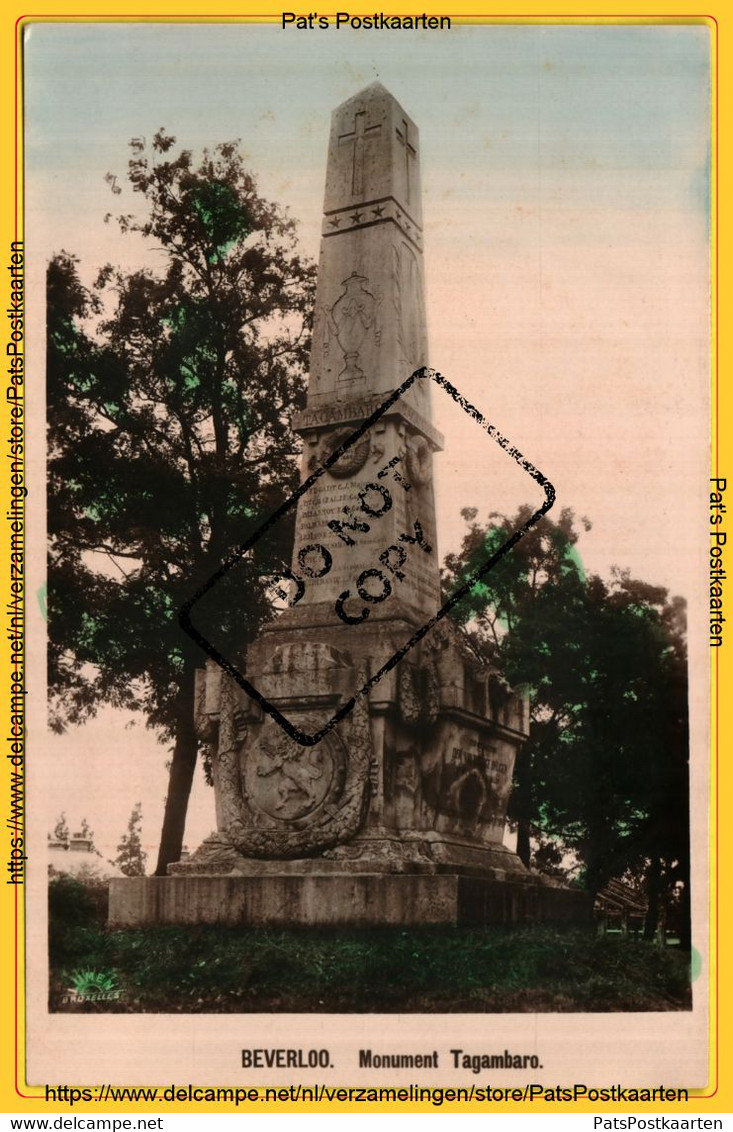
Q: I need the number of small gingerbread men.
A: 0